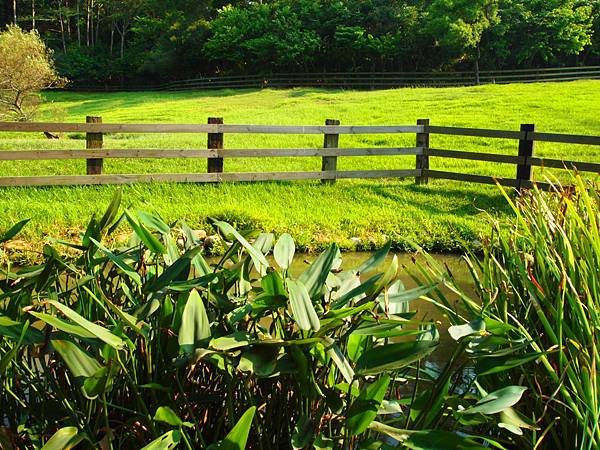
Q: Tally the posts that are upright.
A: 5